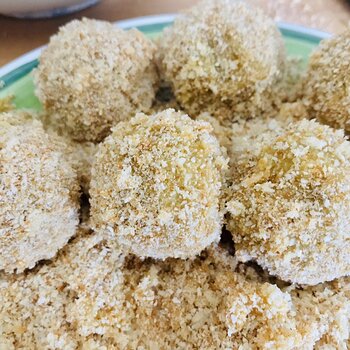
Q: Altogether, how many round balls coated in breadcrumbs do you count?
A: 6